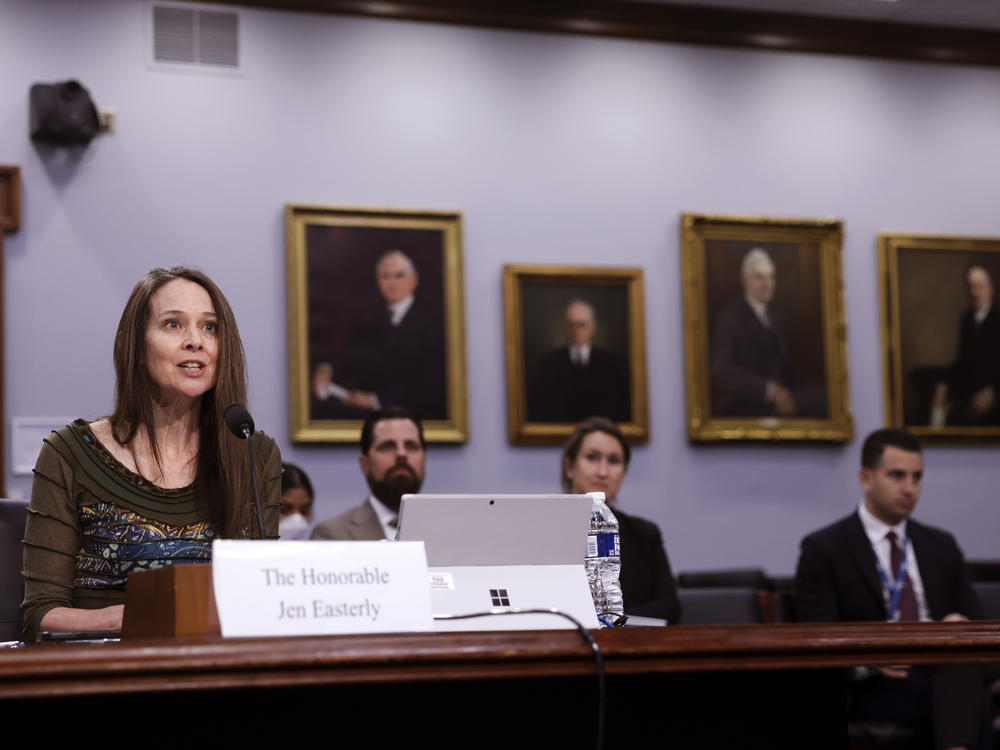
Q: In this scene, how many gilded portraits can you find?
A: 4